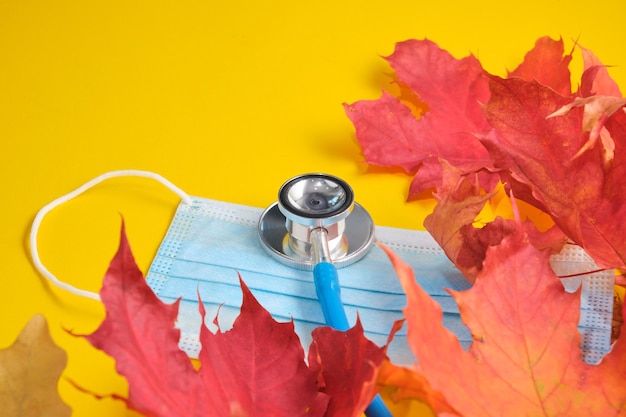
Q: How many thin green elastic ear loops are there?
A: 0